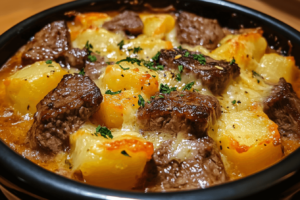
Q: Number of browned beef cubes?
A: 8